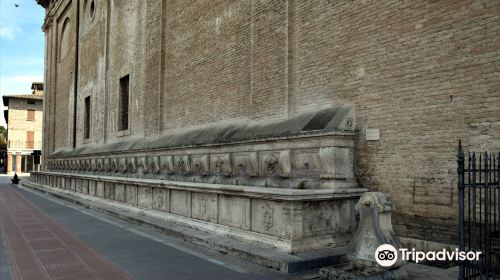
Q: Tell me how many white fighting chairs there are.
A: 0